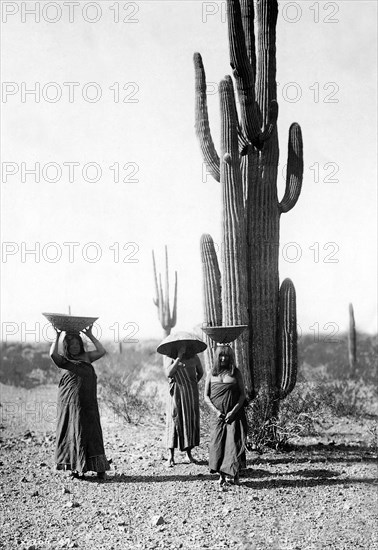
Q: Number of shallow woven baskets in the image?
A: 3